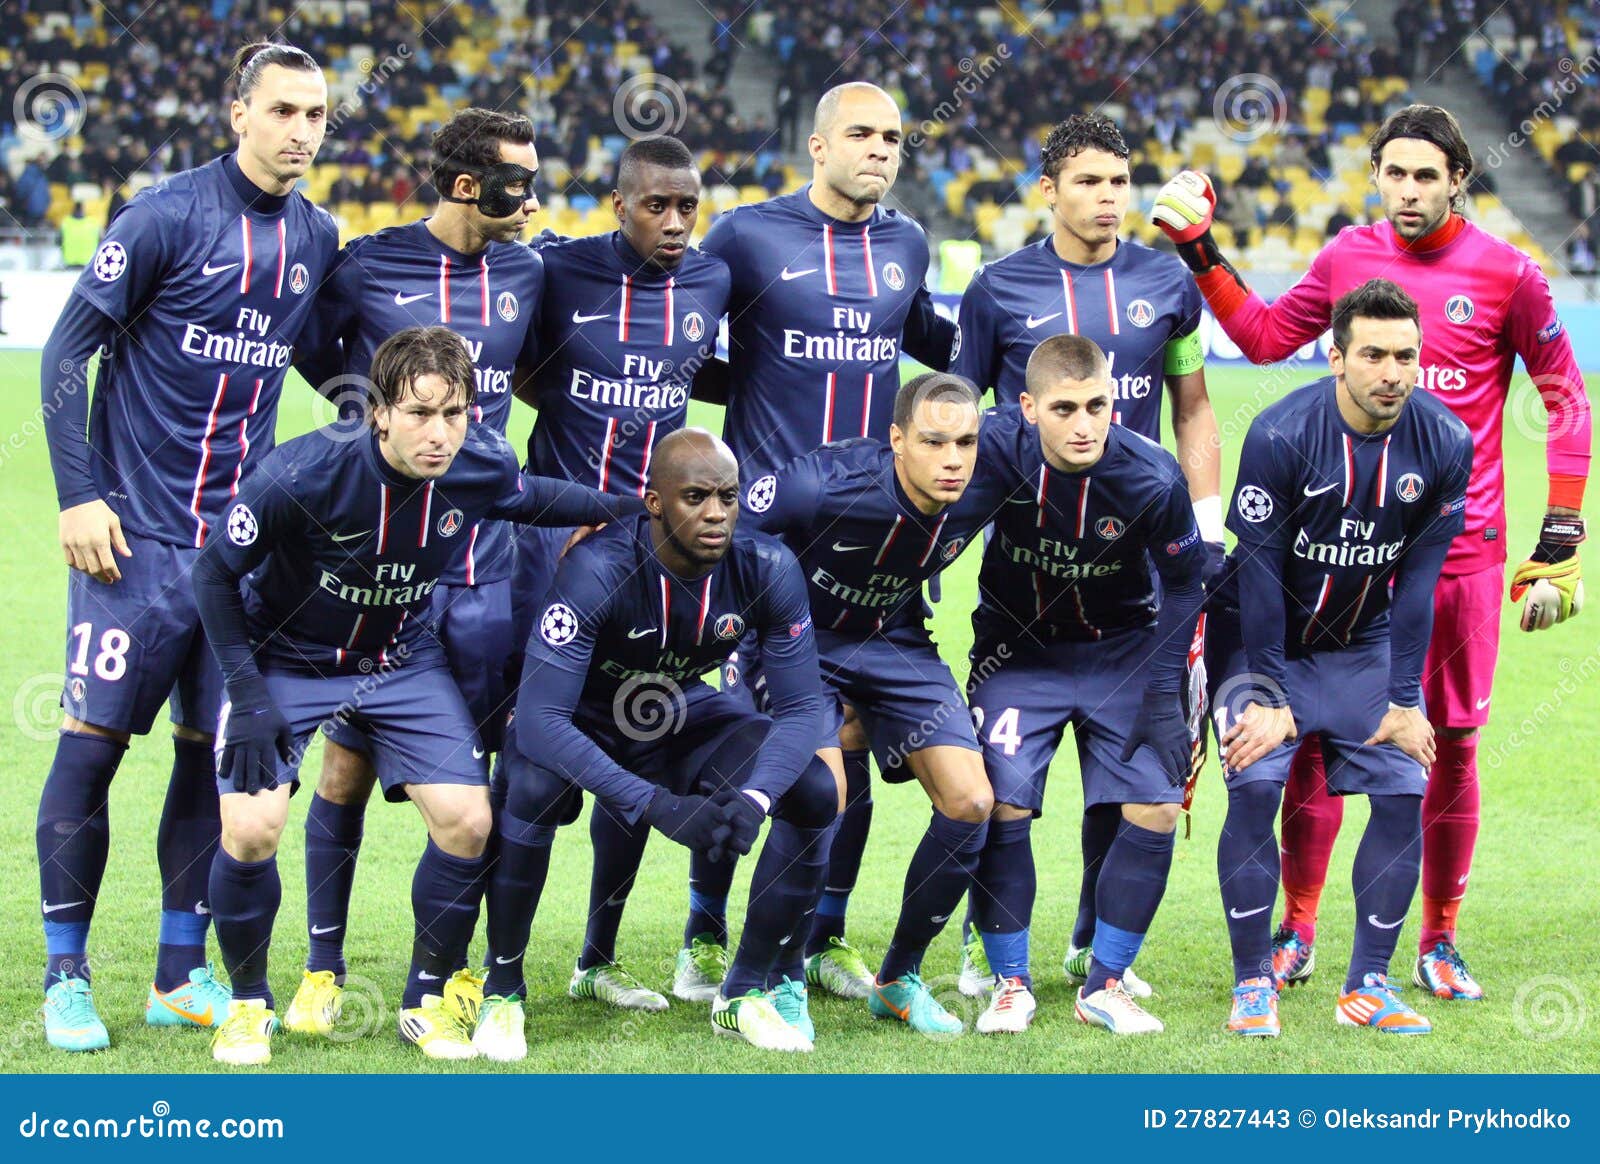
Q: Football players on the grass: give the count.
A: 11